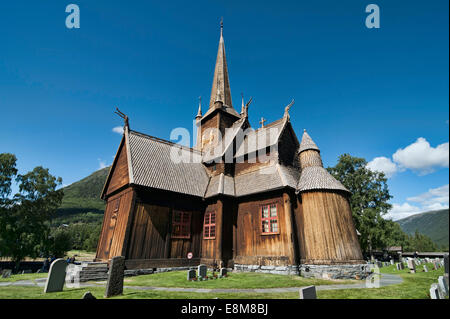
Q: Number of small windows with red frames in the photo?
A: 3